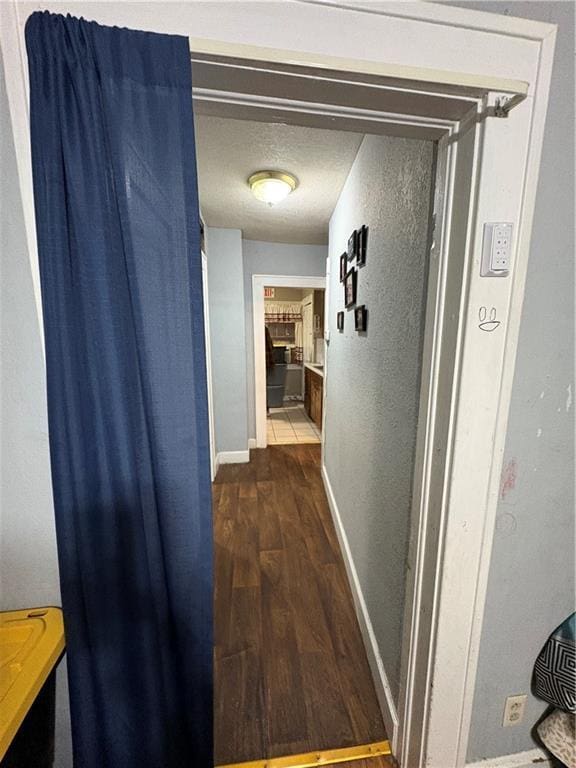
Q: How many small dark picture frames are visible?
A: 6